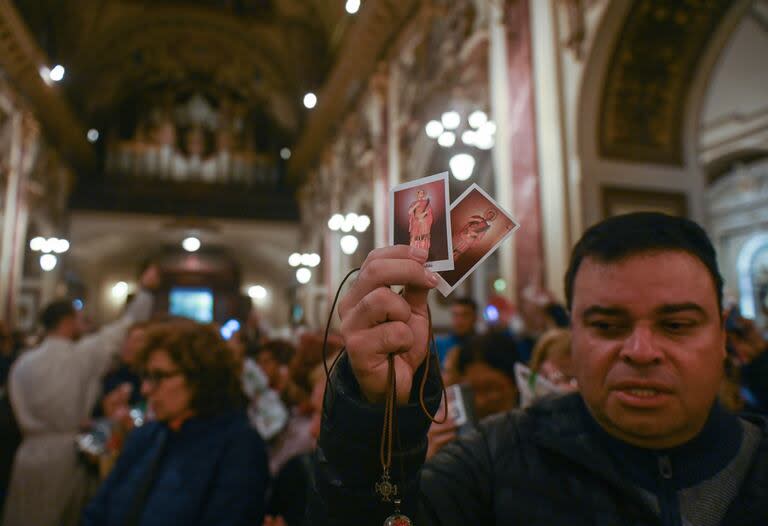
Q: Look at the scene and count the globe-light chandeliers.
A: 4